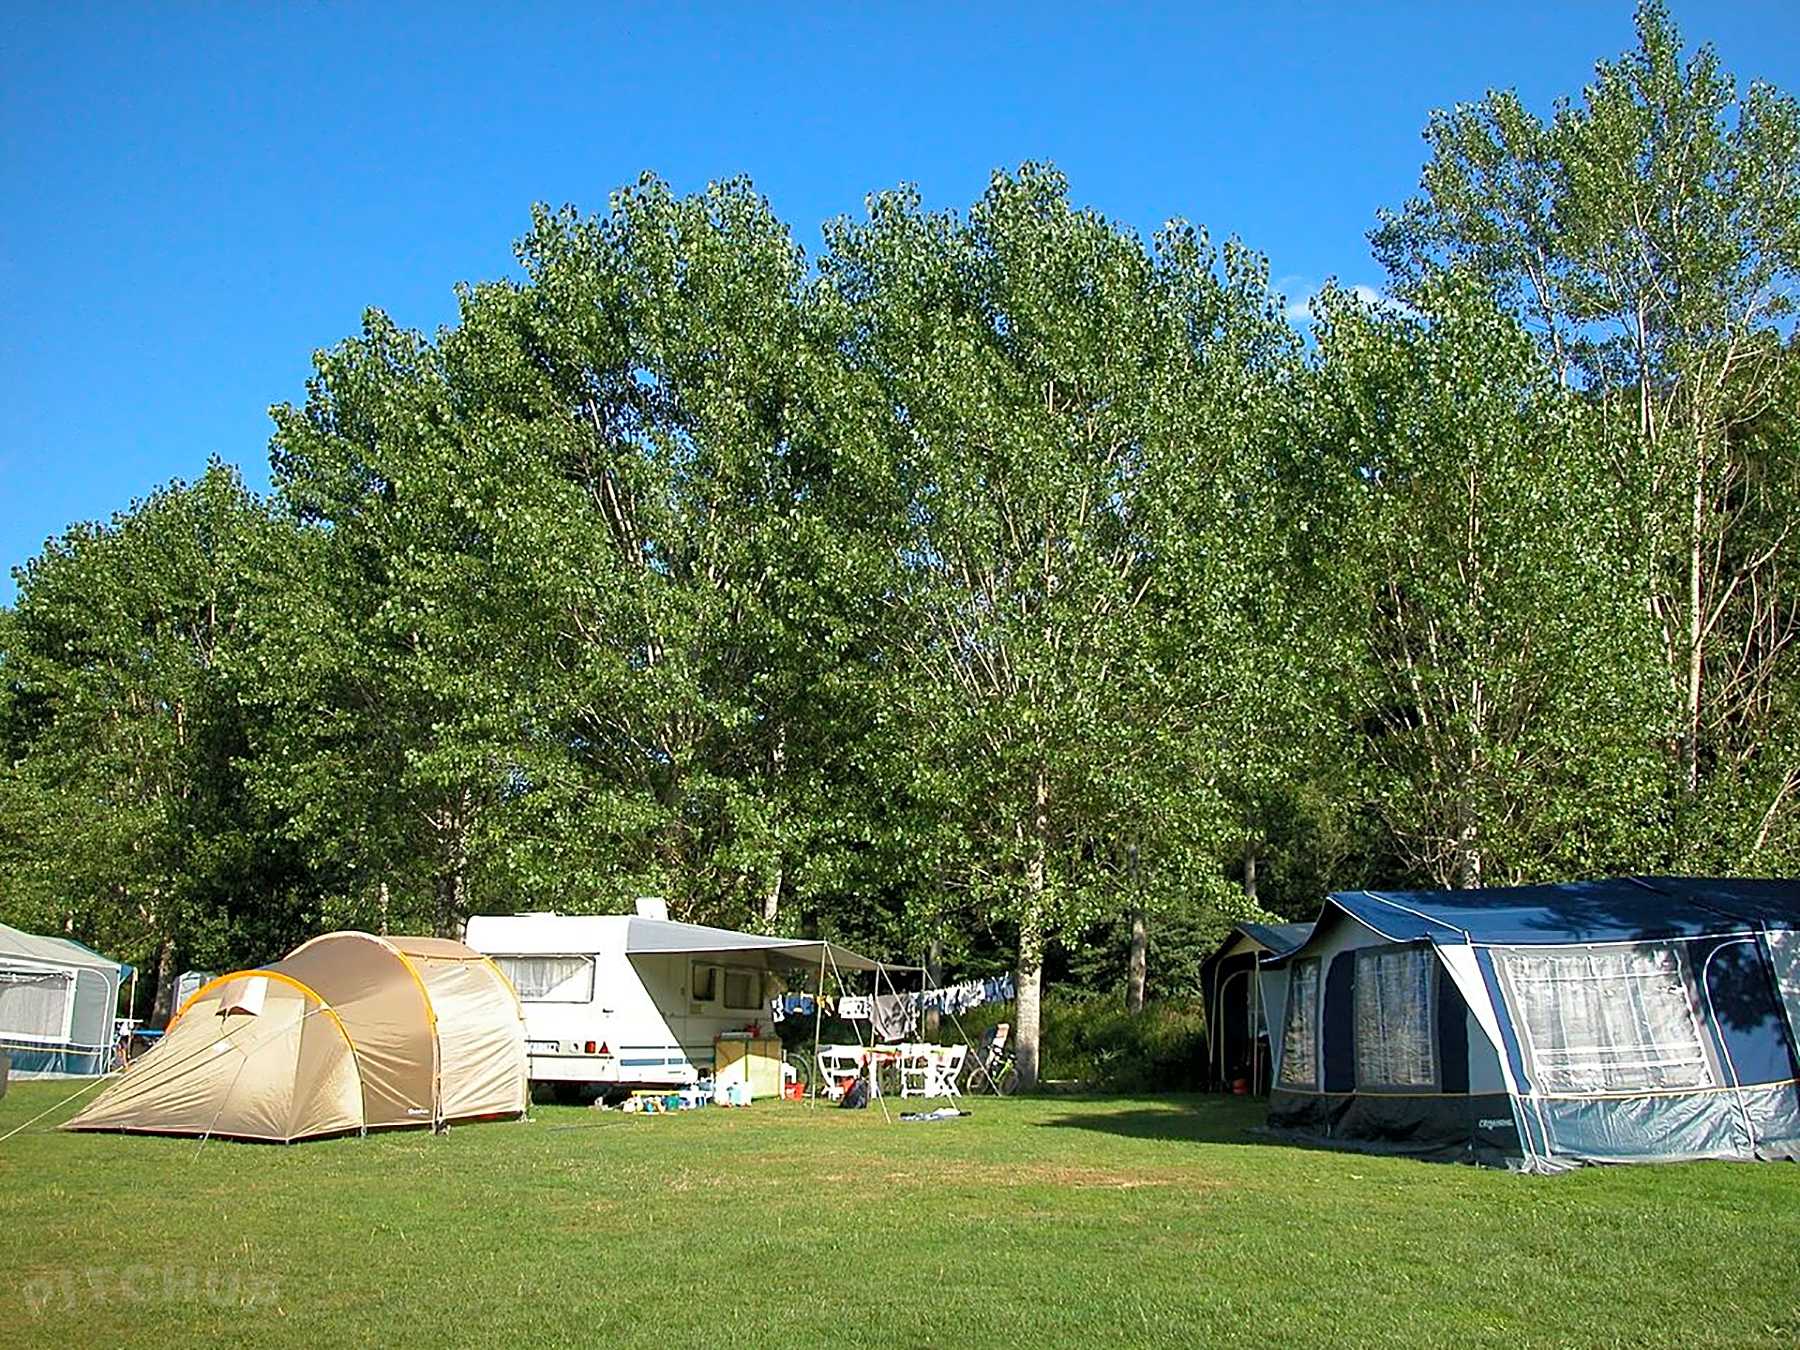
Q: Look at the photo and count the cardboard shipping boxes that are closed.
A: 0